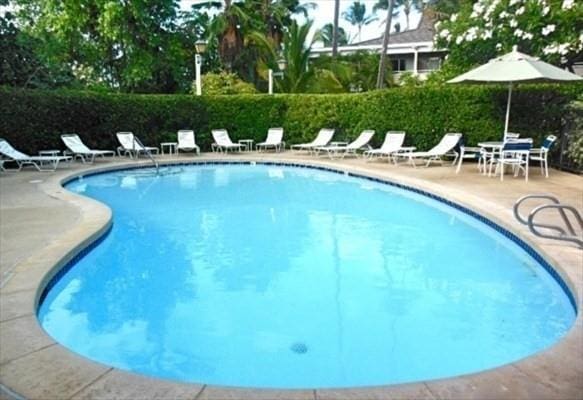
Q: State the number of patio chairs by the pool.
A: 14